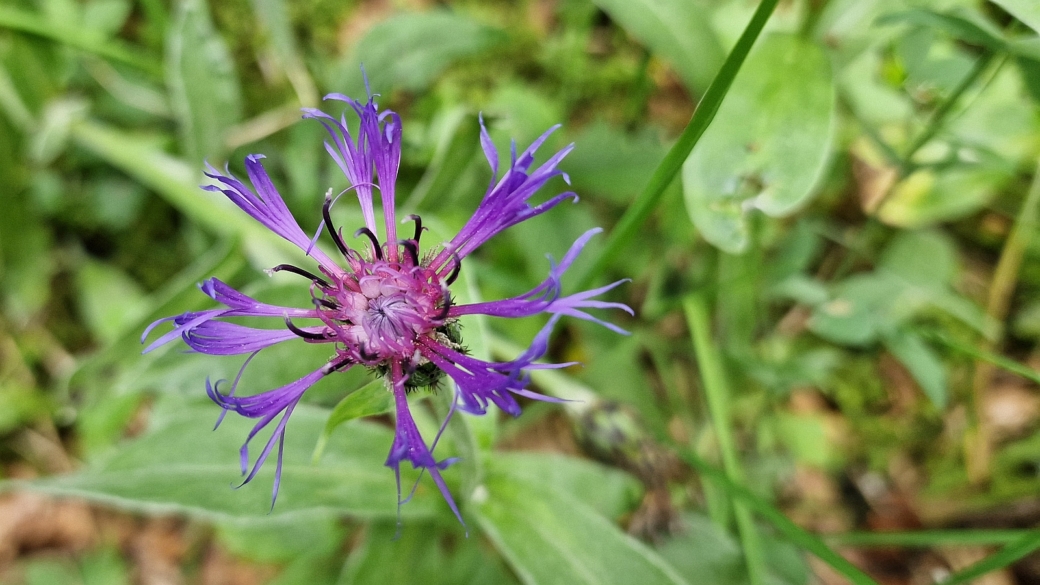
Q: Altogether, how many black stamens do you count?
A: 12